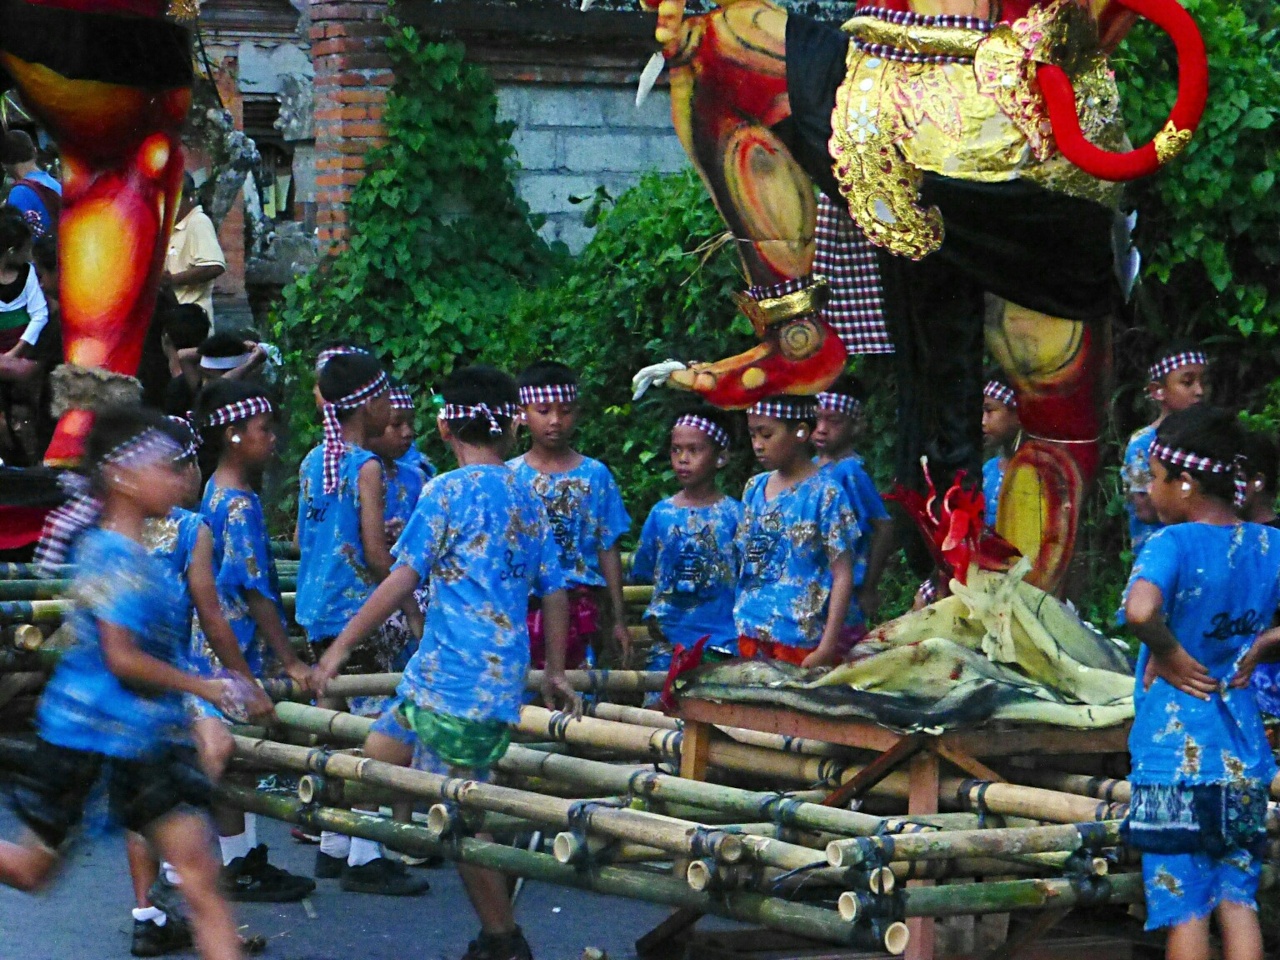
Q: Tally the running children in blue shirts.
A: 1